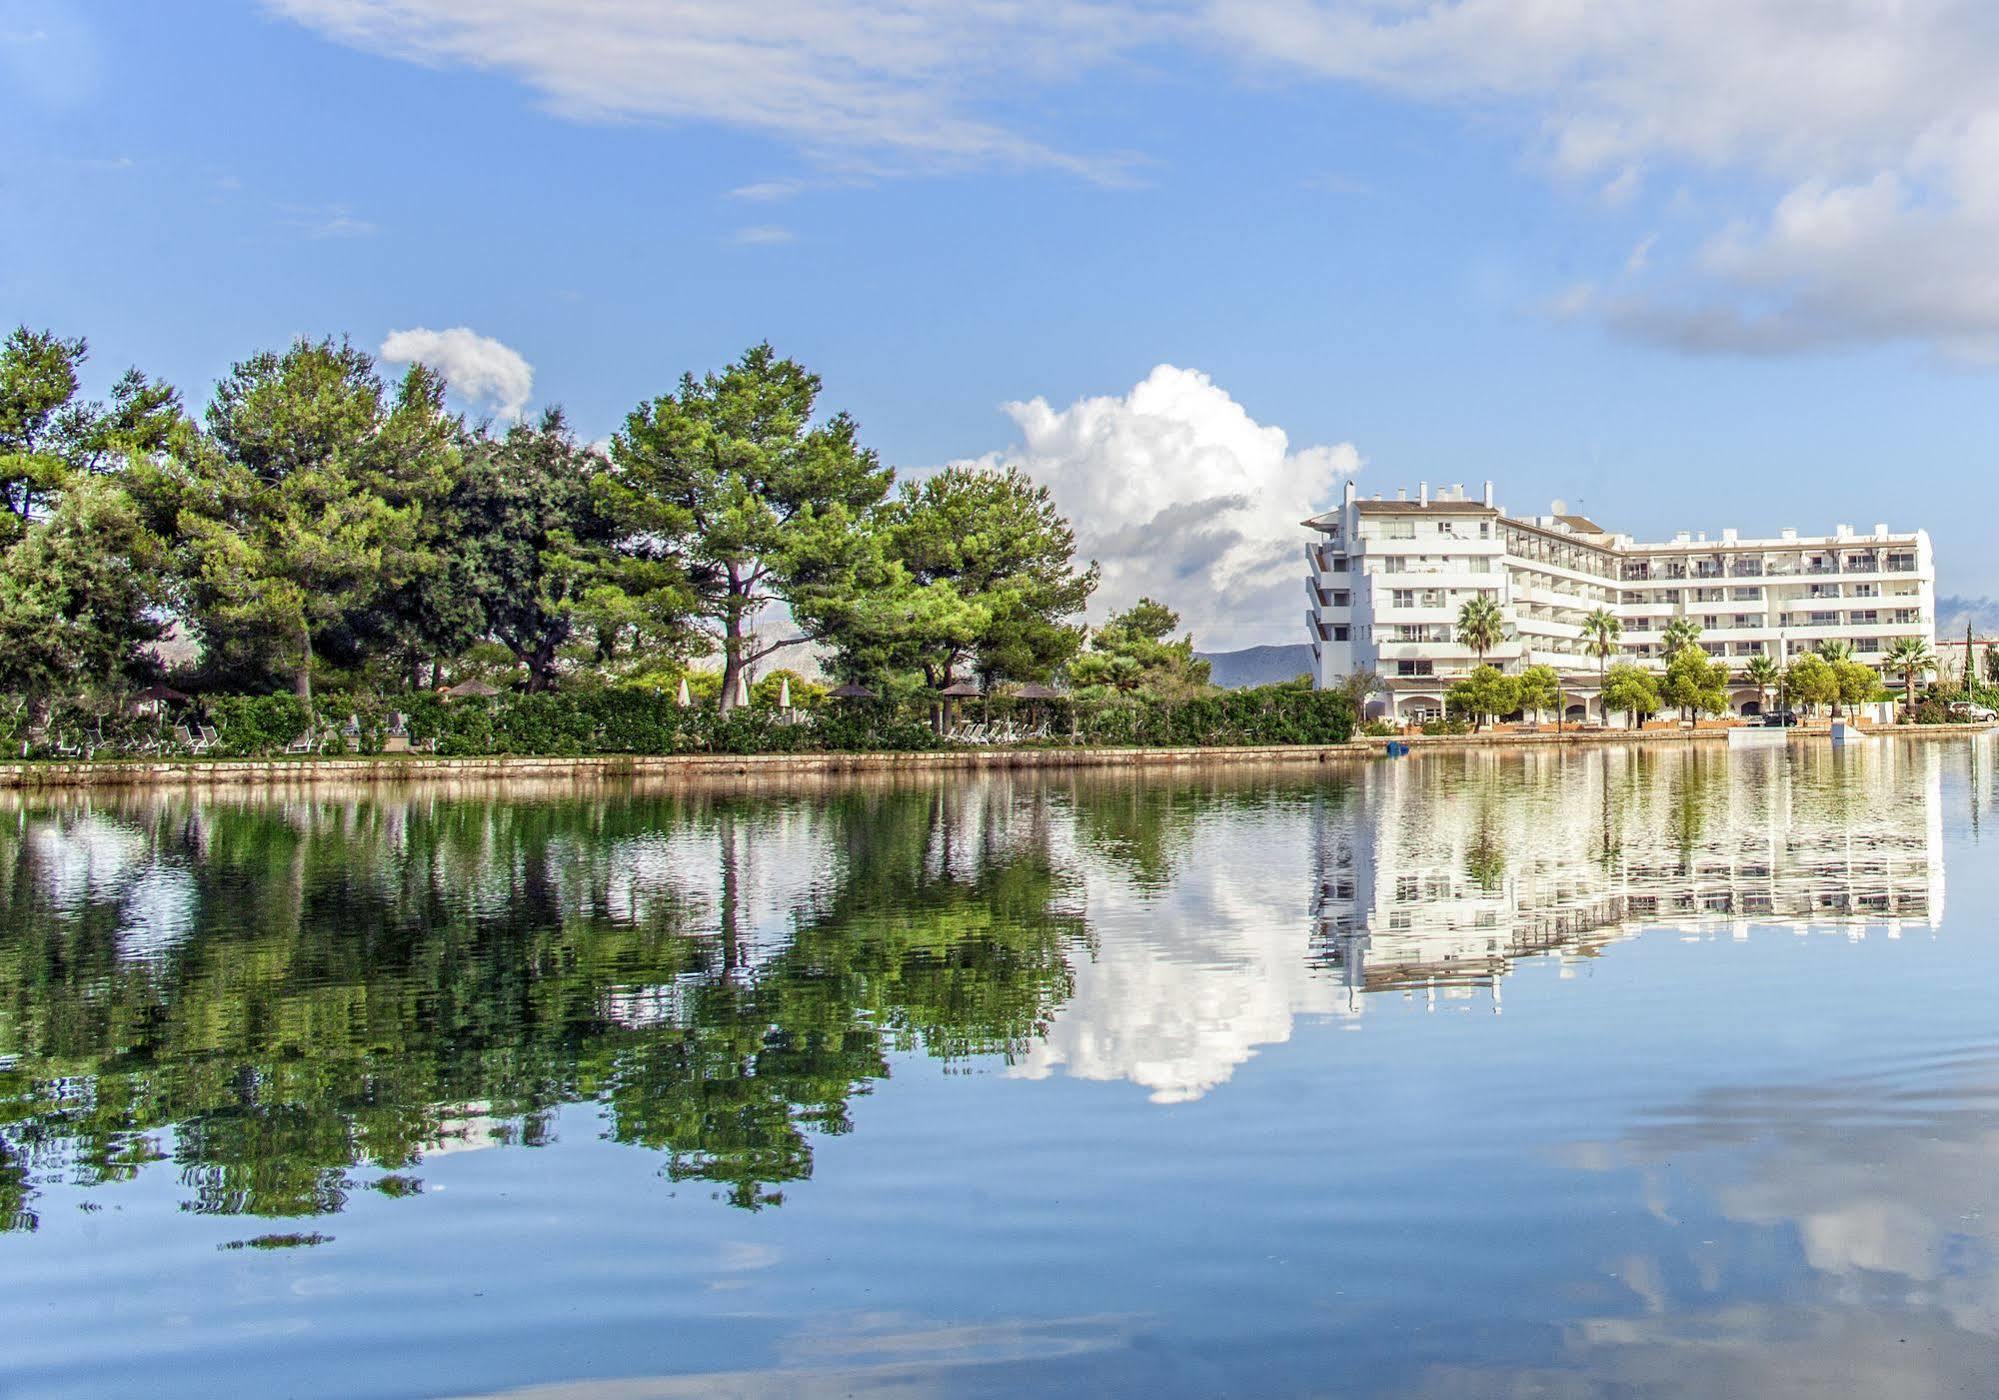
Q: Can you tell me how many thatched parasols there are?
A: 5